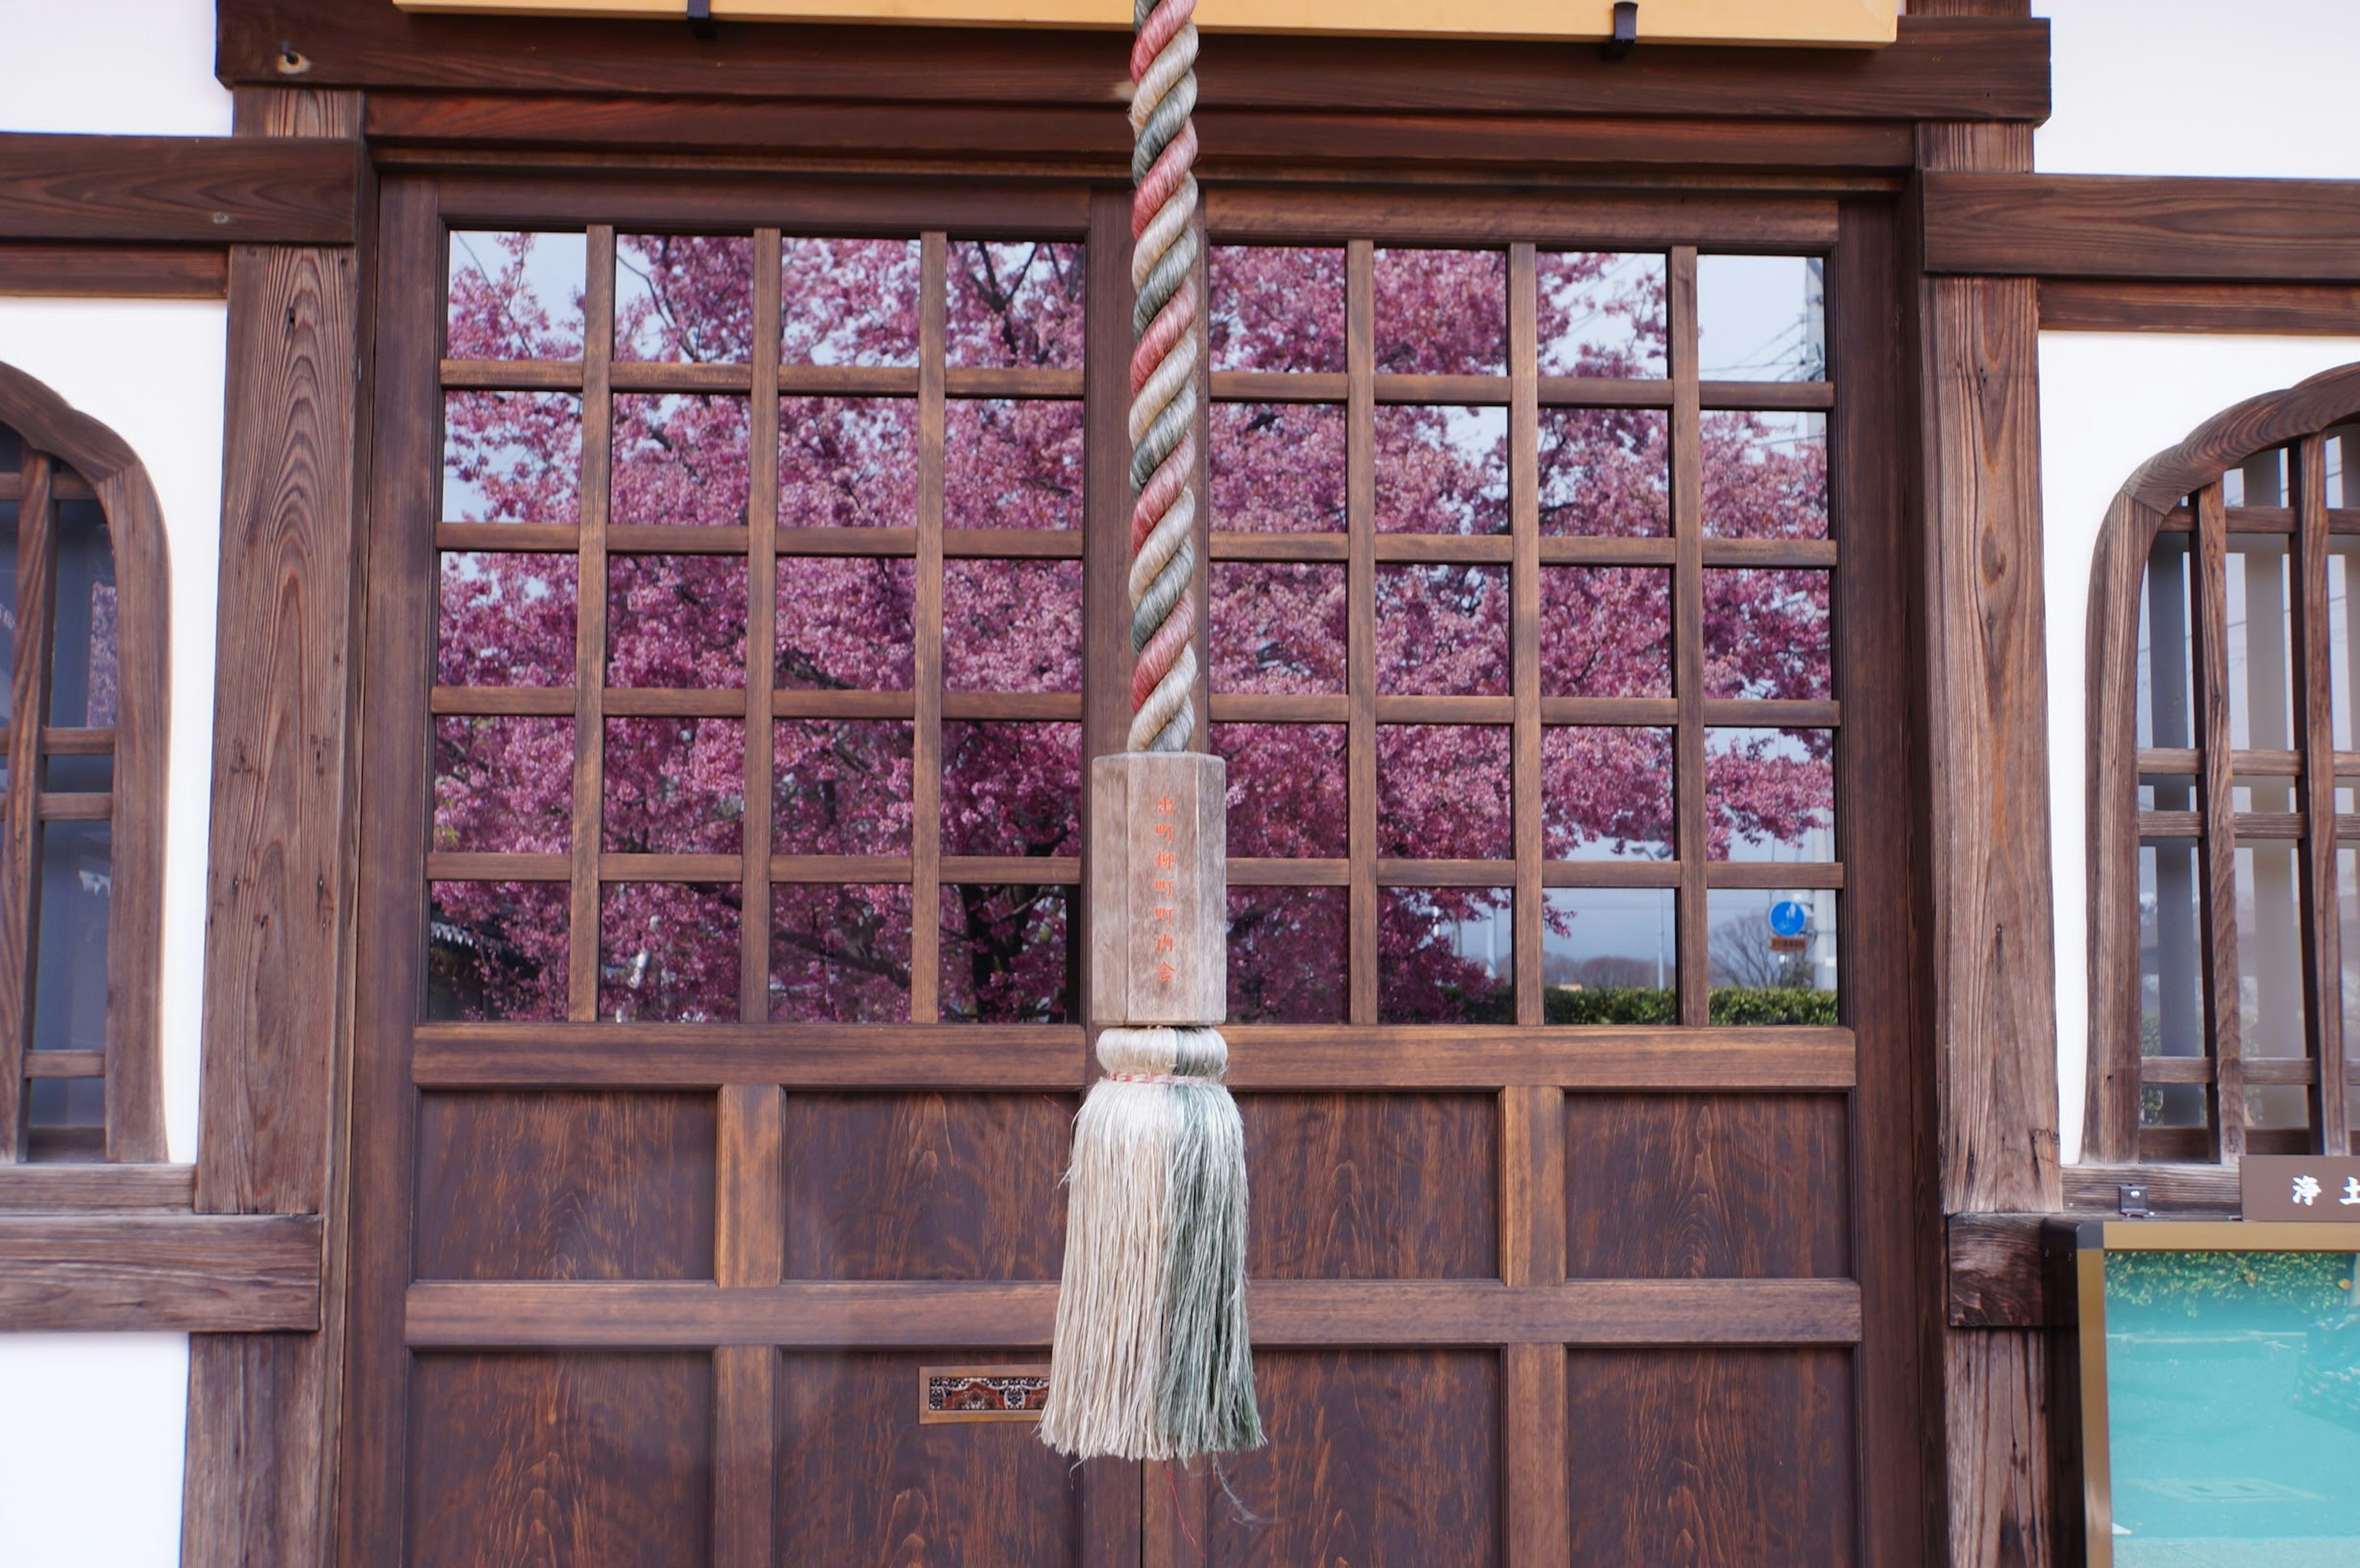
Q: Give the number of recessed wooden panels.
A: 8